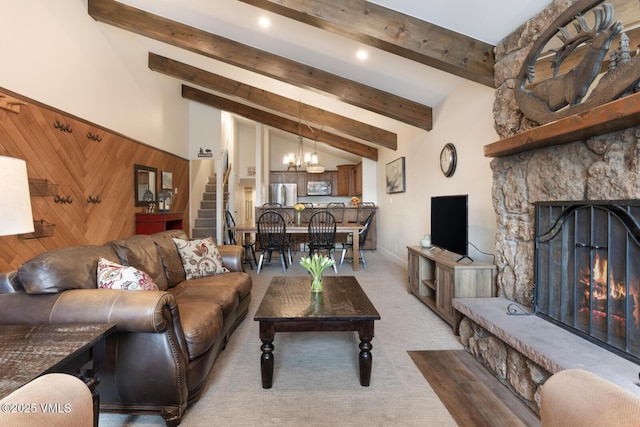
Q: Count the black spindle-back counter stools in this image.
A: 4